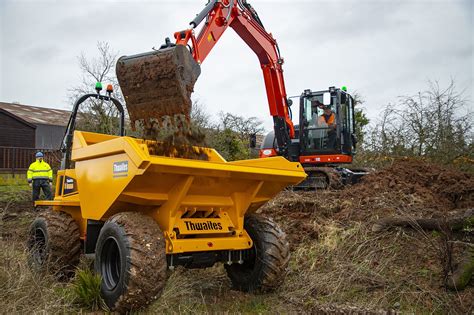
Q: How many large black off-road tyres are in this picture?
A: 3